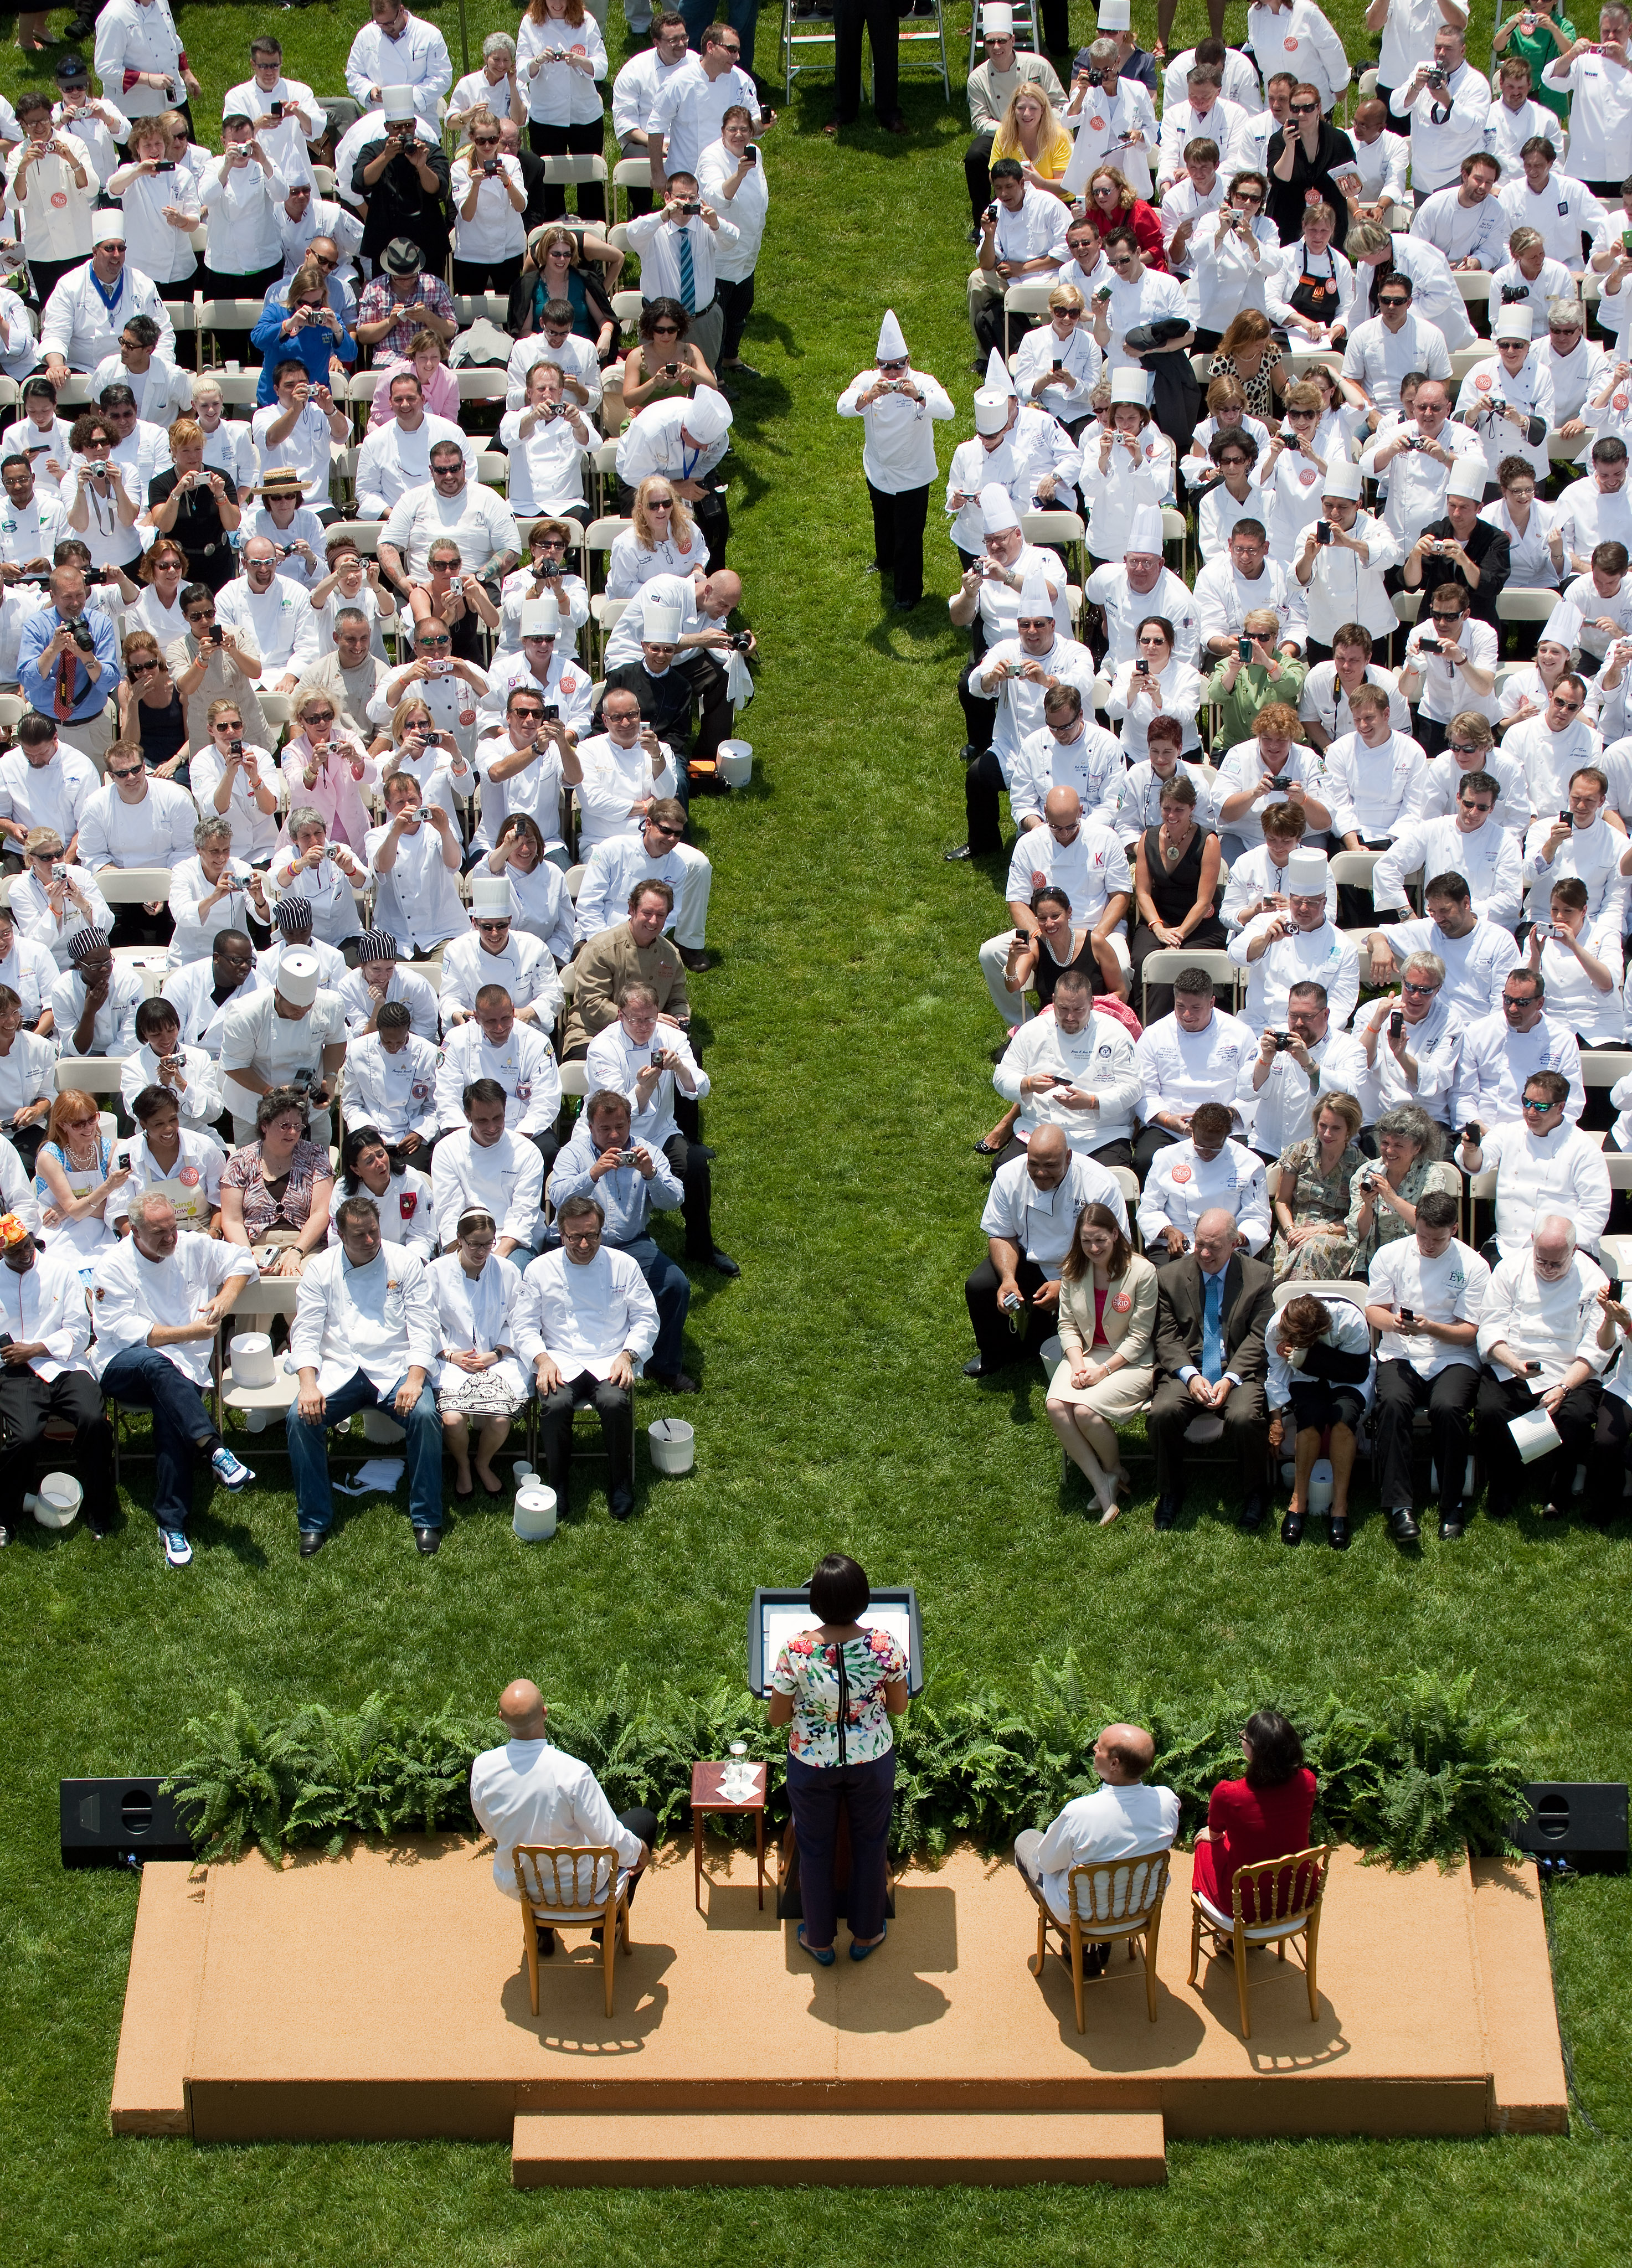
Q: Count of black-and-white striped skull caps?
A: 3